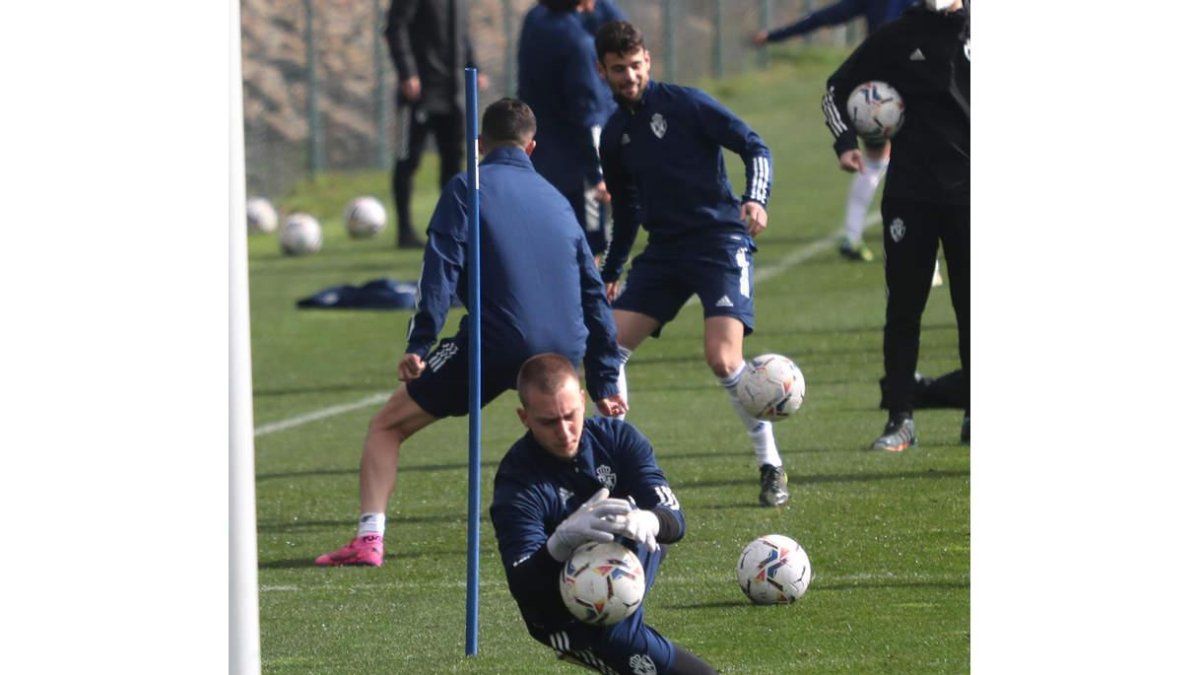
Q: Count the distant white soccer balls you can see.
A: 3